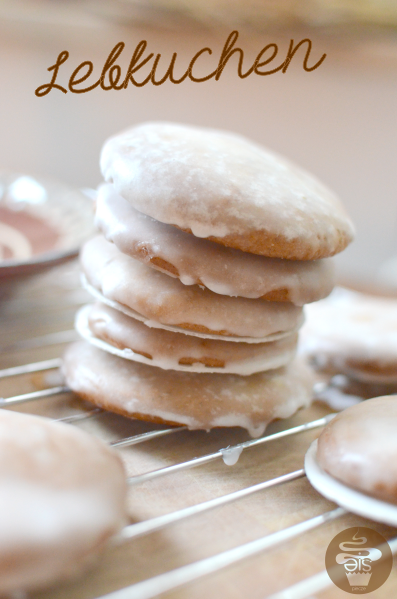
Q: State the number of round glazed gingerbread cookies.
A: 8